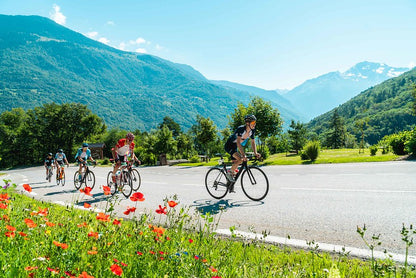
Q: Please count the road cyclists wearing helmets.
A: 5